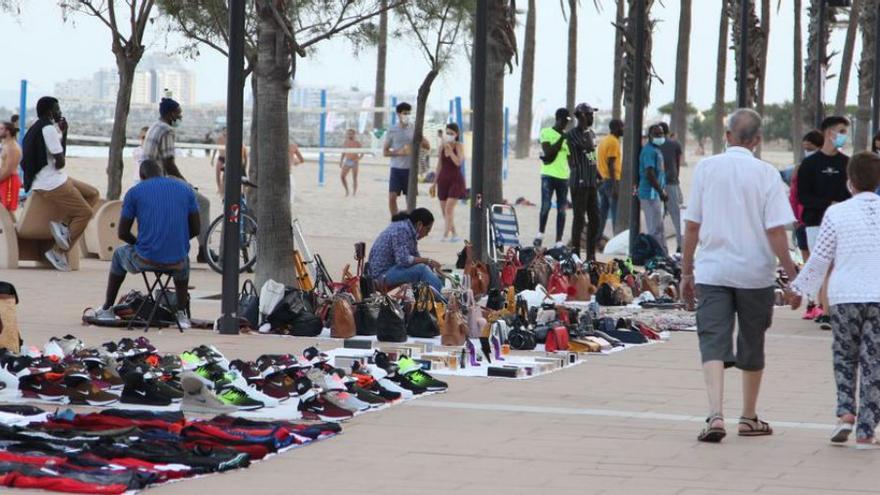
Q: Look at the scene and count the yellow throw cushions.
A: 0